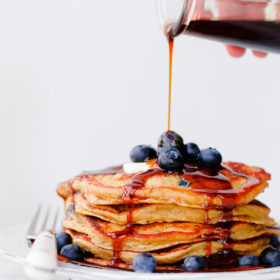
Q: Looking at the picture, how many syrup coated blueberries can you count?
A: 1